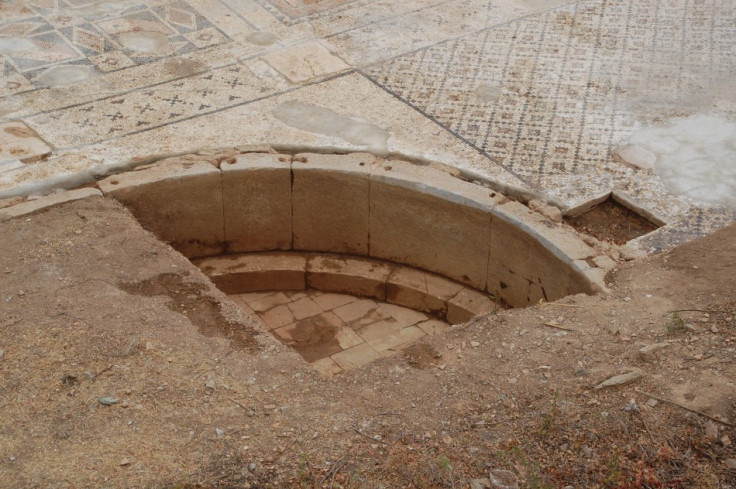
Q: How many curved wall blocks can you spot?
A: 5